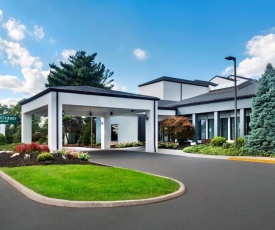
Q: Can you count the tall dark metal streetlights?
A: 1